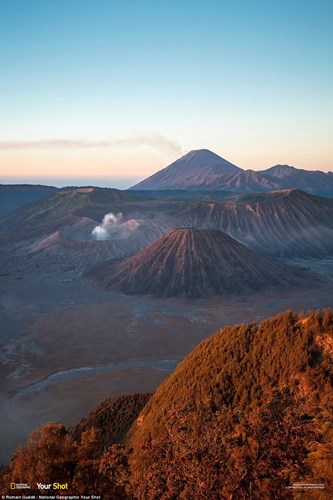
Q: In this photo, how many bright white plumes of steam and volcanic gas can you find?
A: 1